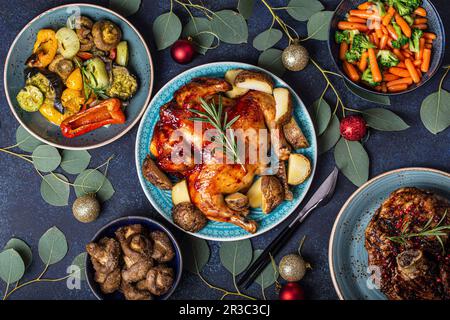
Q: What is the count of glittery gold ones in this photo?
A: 3